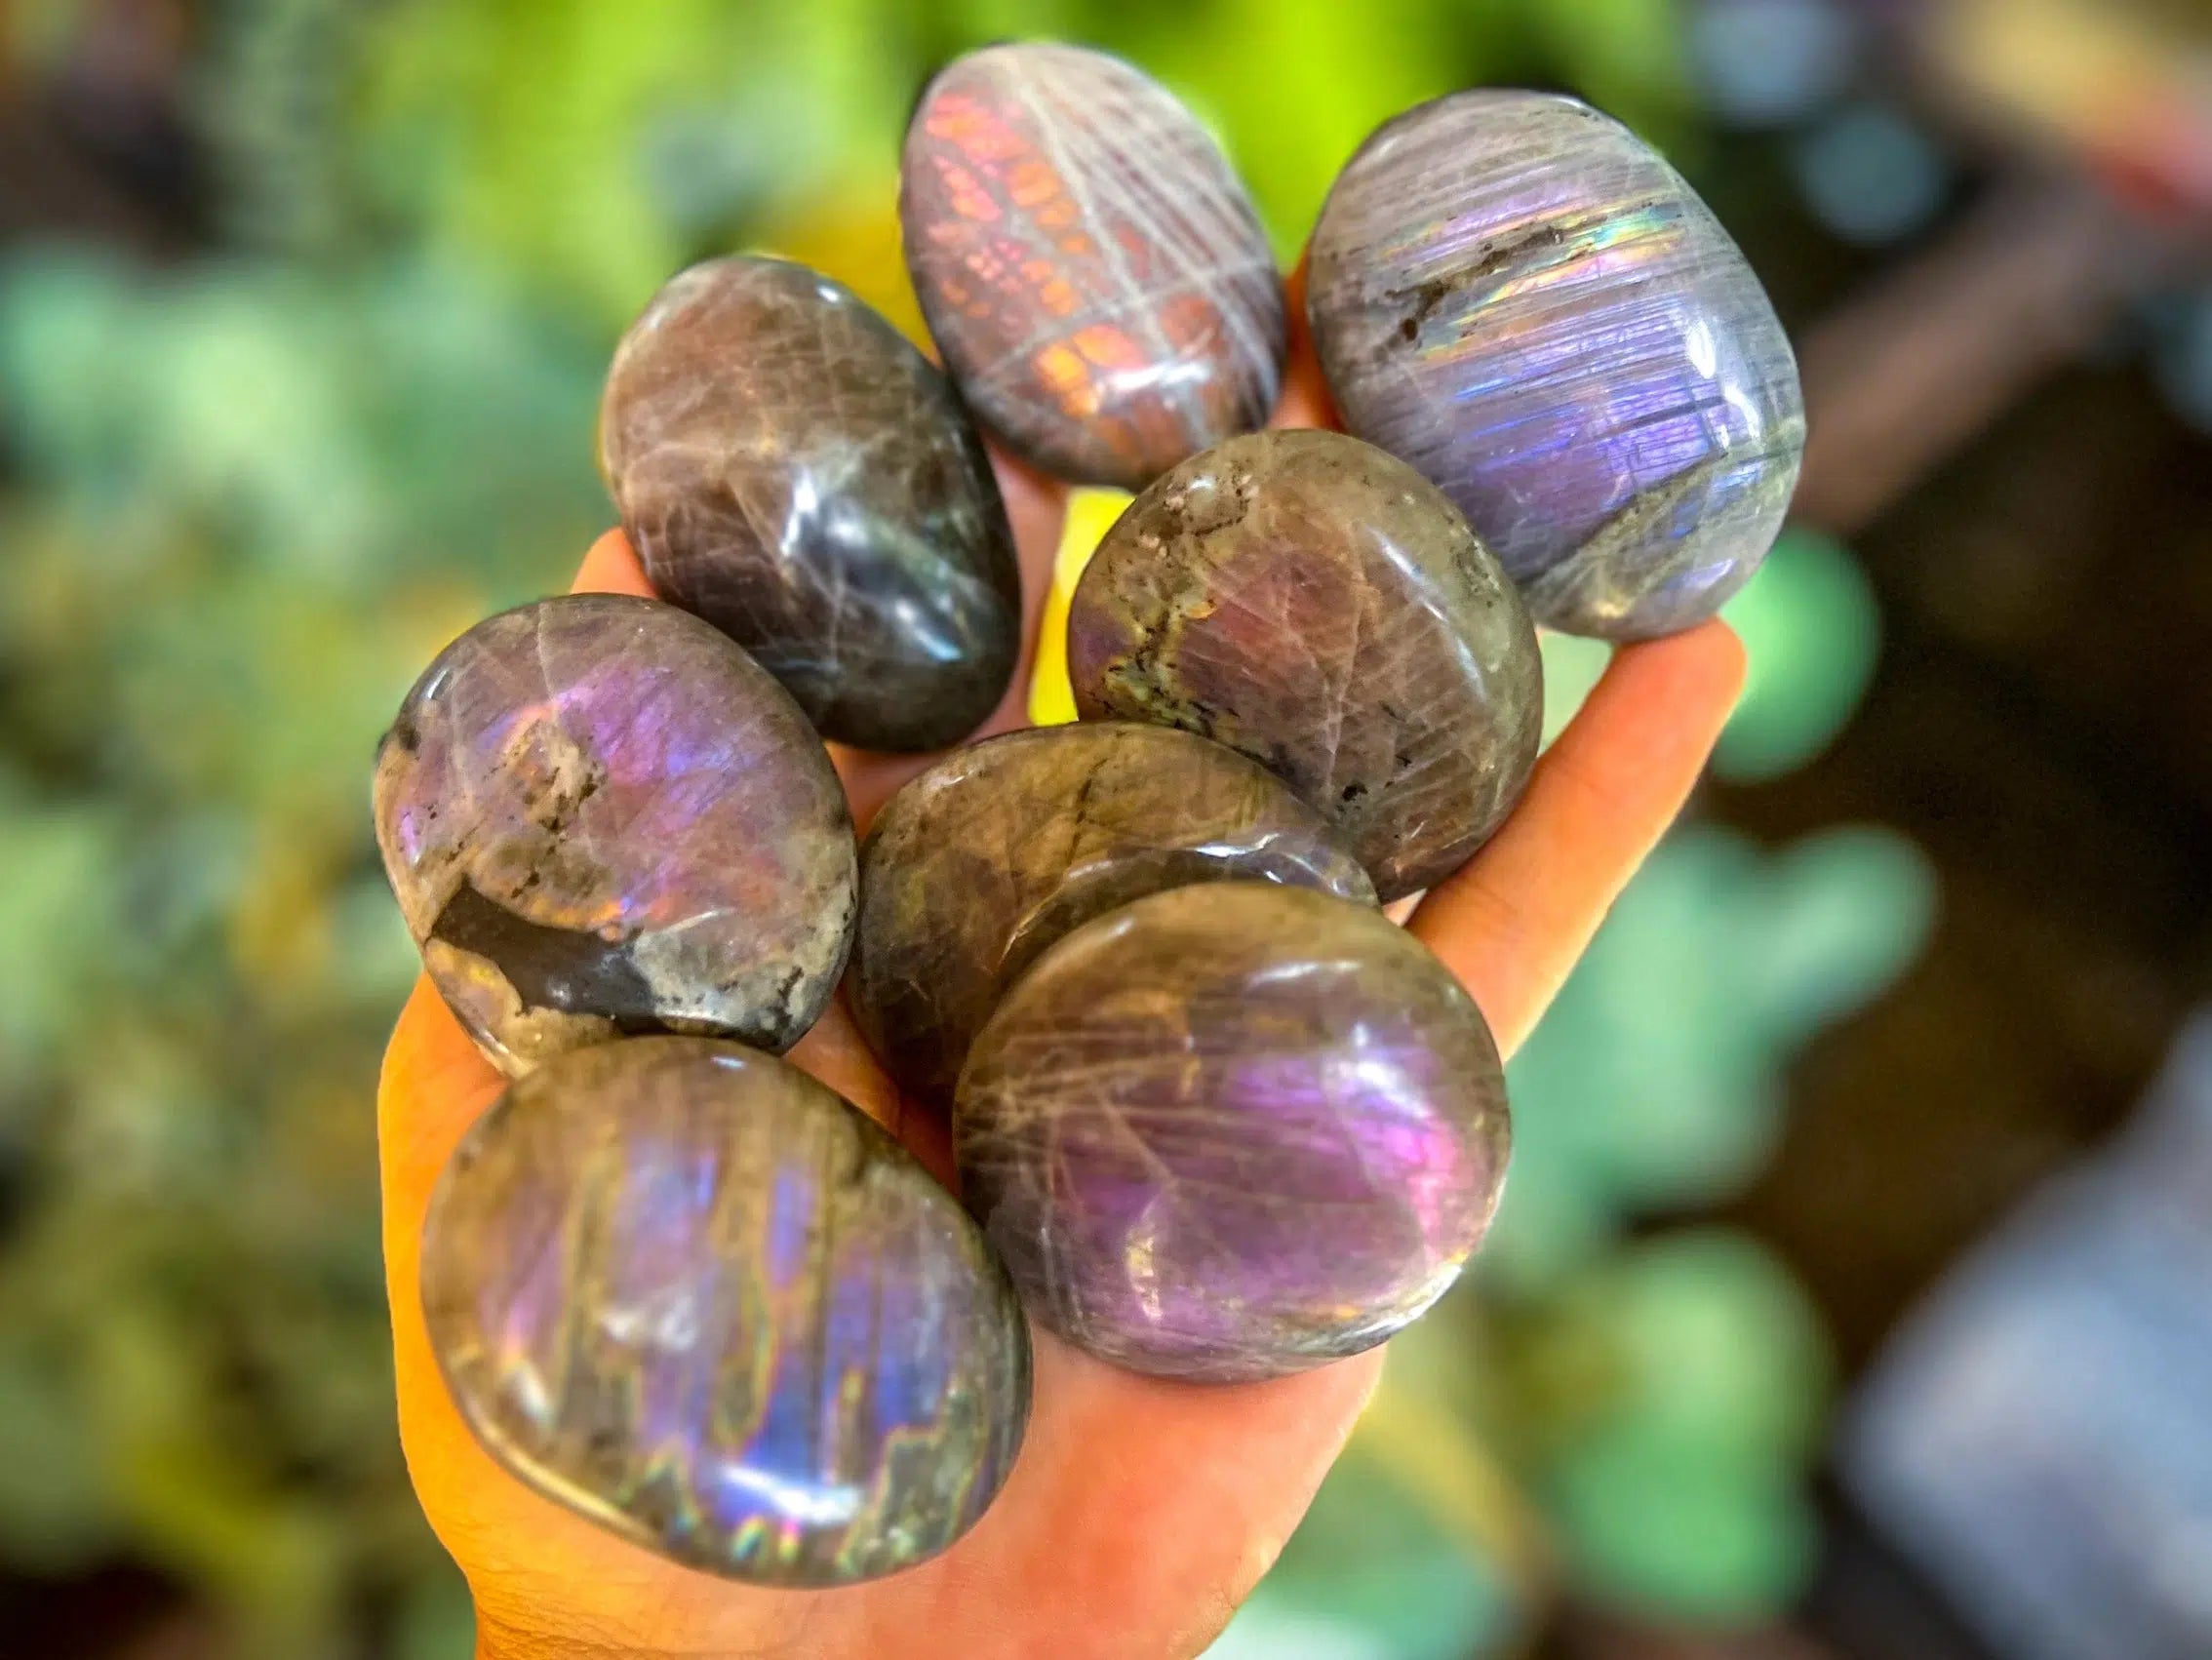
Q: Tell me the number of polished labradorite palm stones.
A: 8